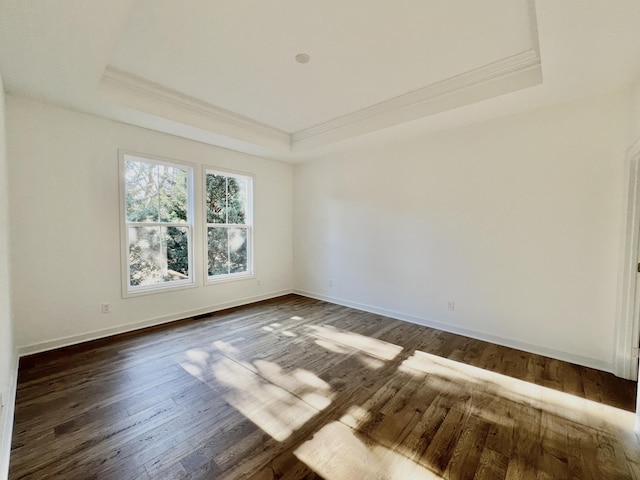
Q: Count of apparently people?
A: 0